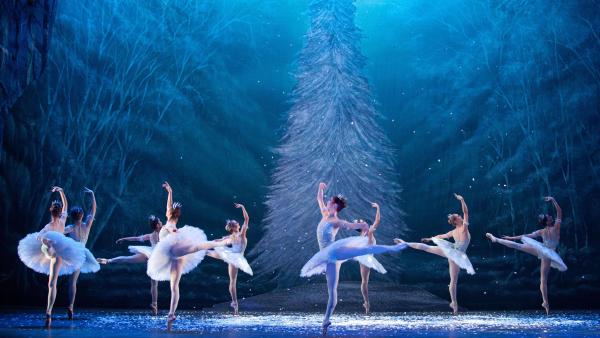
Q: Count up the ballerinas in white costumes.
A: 9